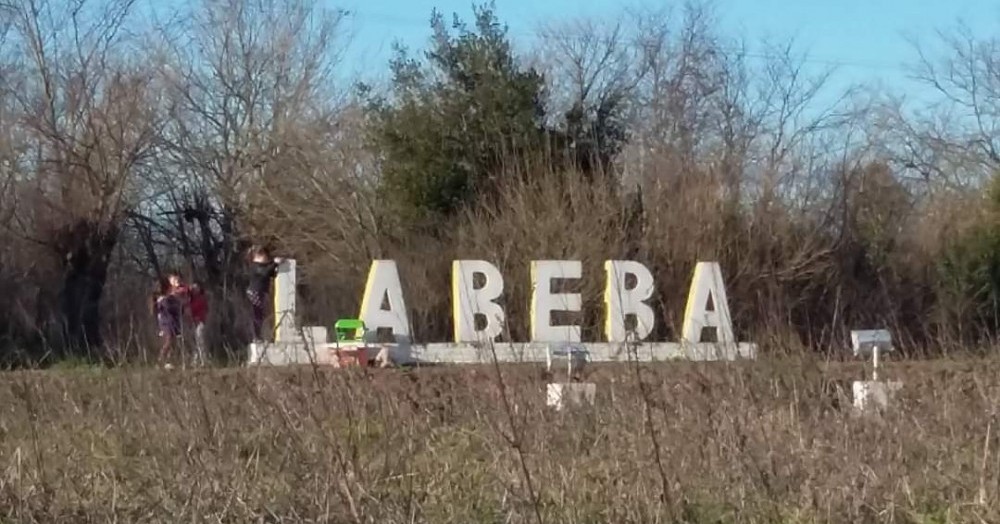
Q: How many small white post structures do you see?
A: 2